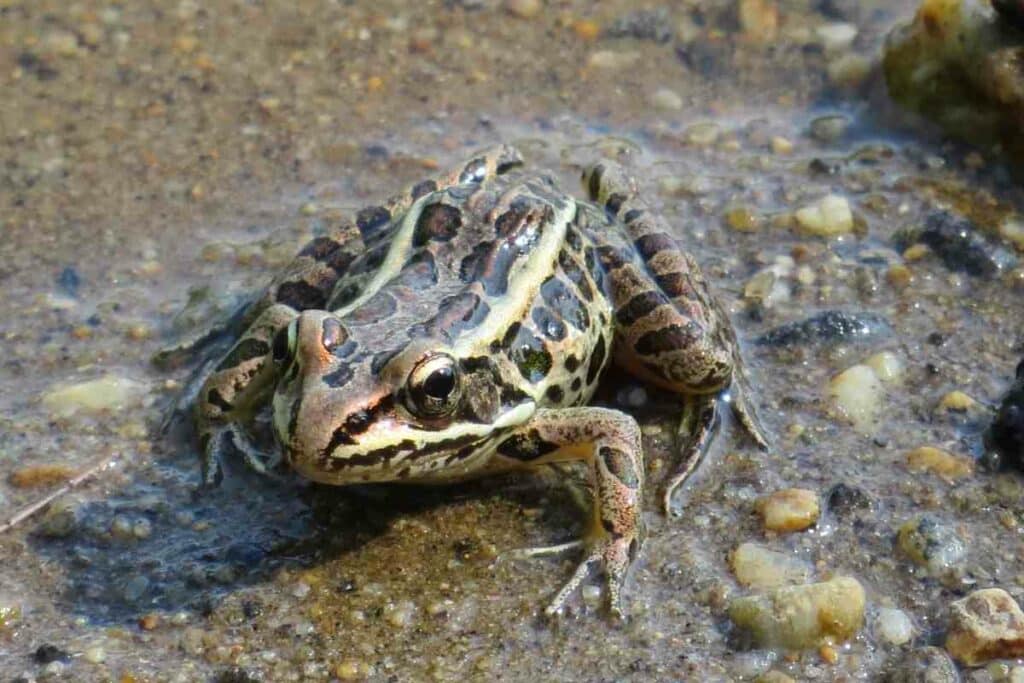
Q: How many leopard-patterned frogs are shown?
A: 1